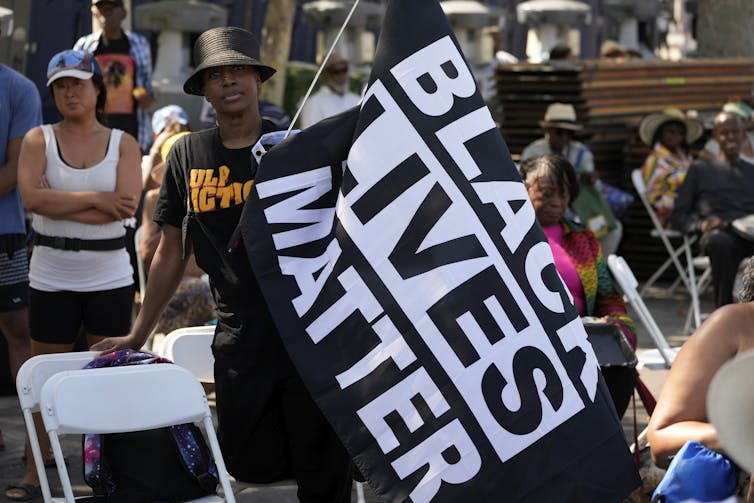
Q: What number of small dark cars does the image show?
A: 0